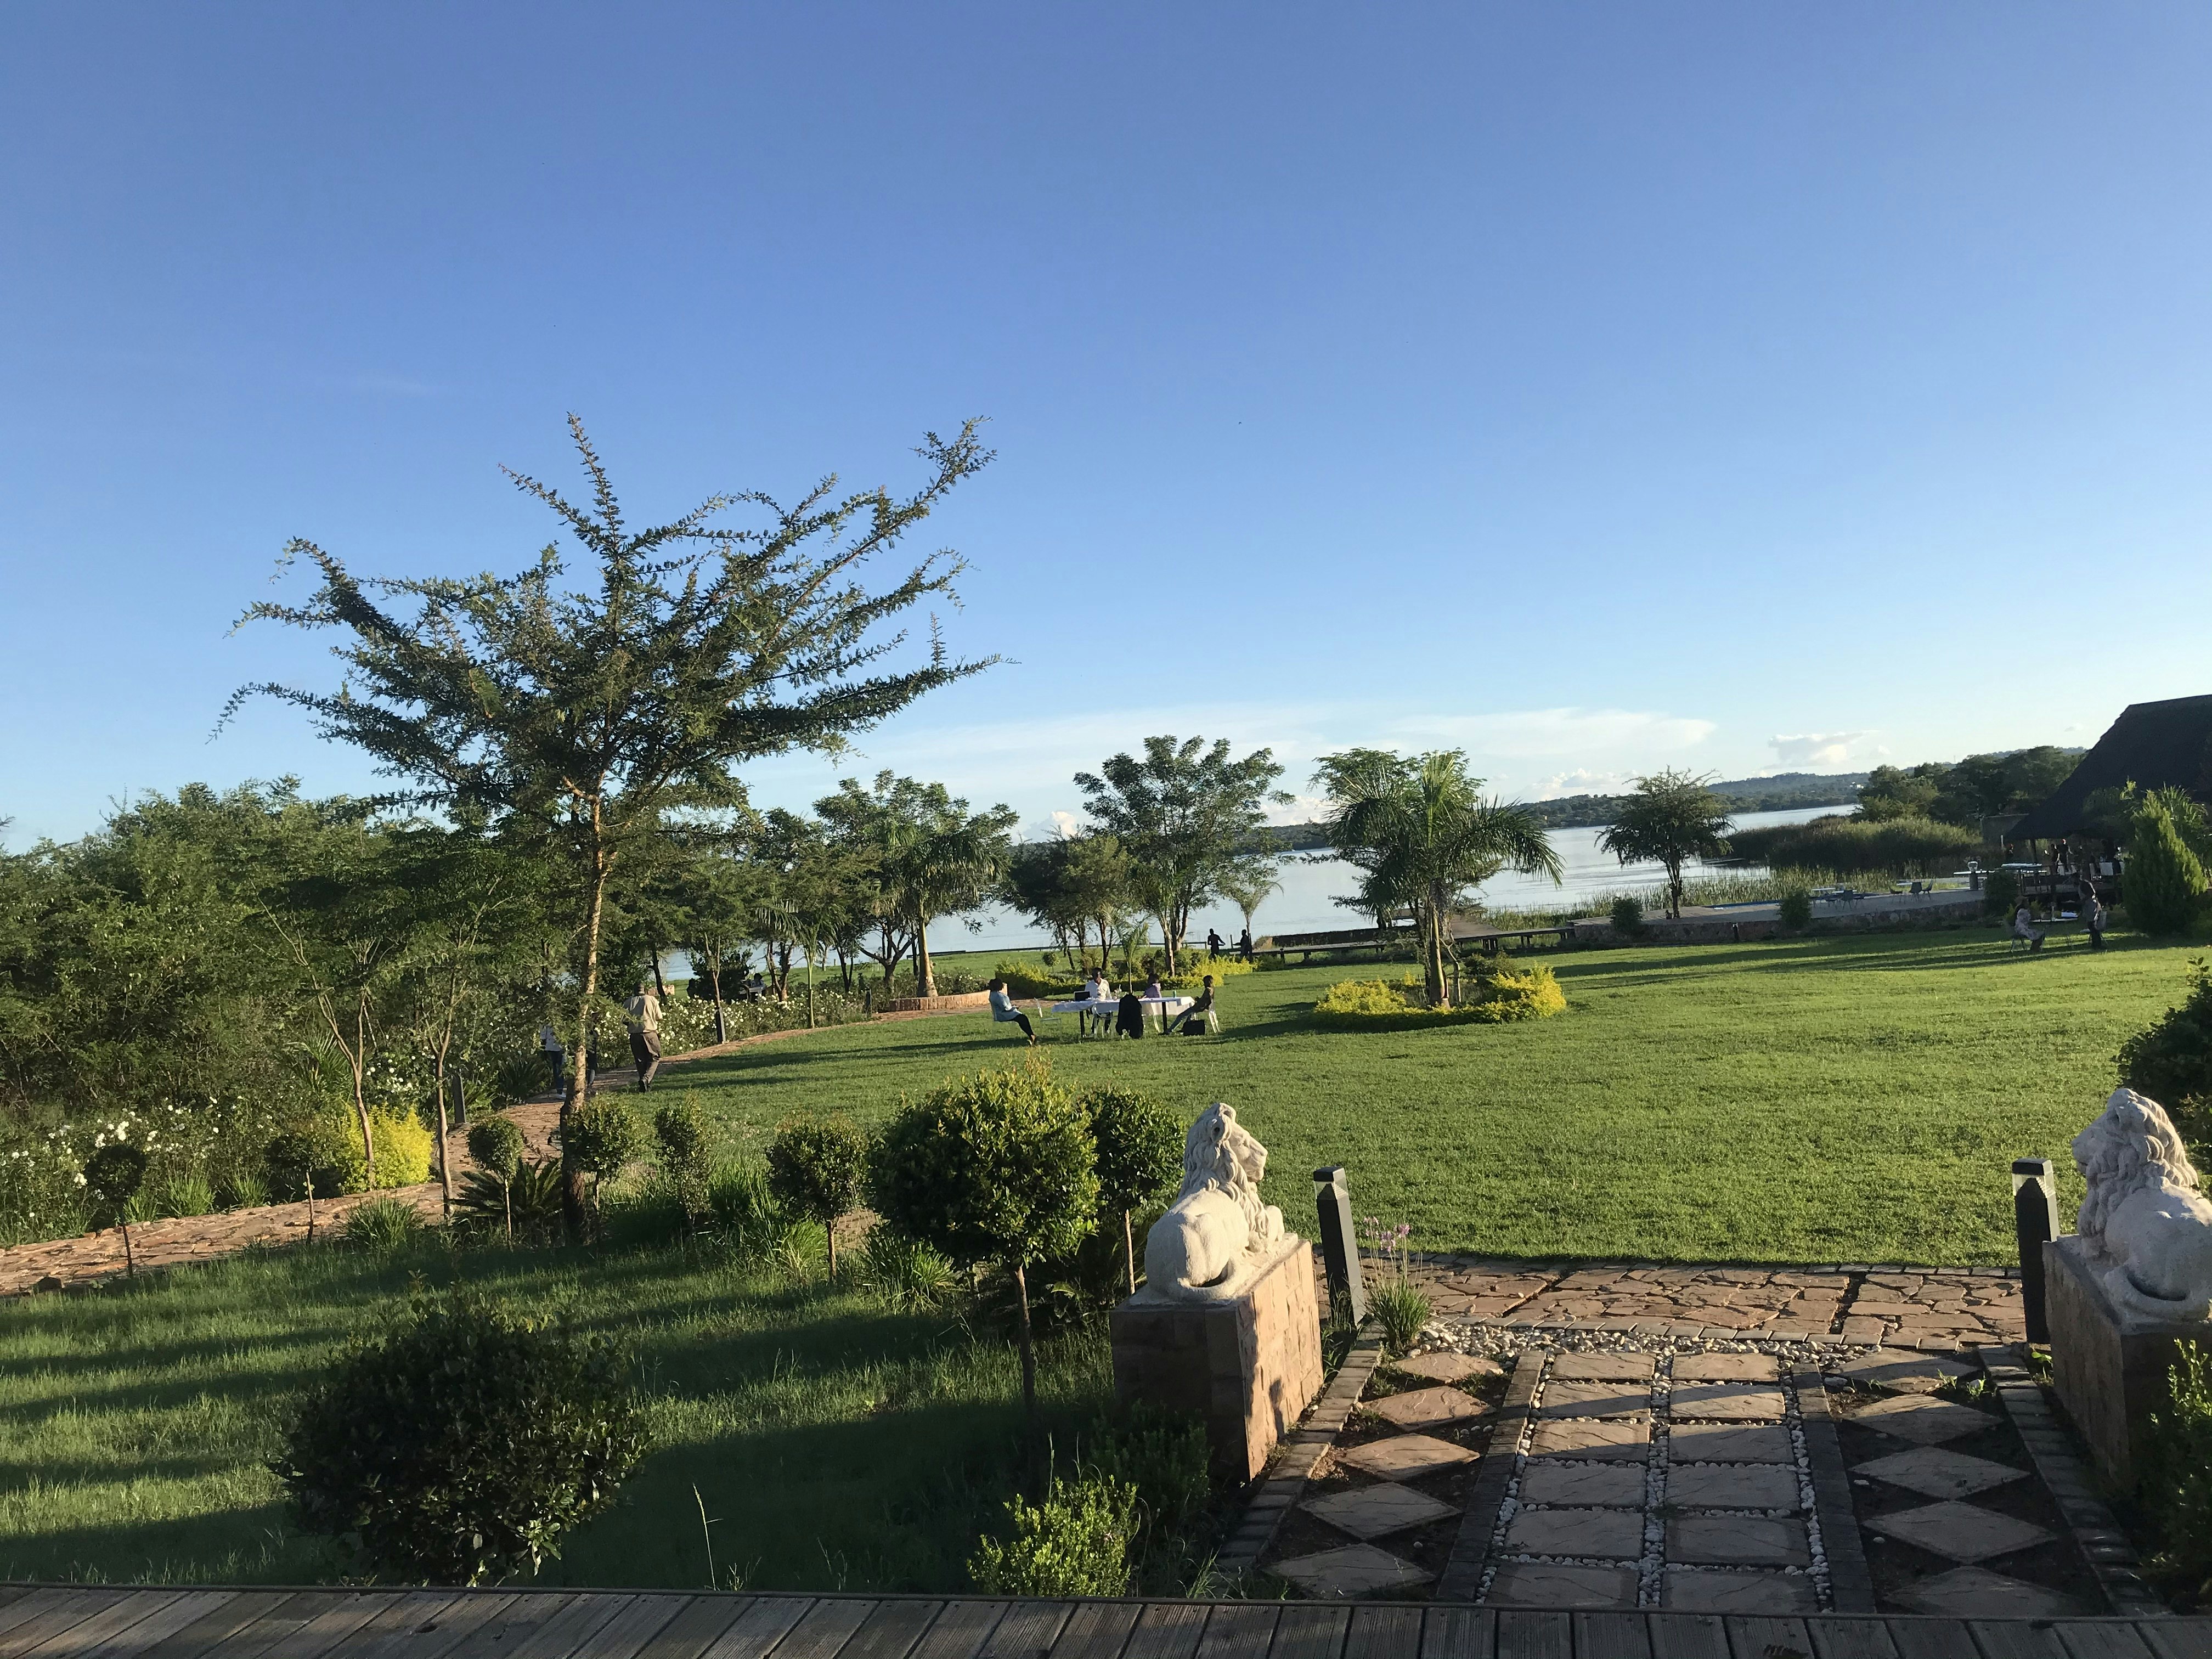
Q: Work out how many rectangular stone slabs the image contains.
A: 12